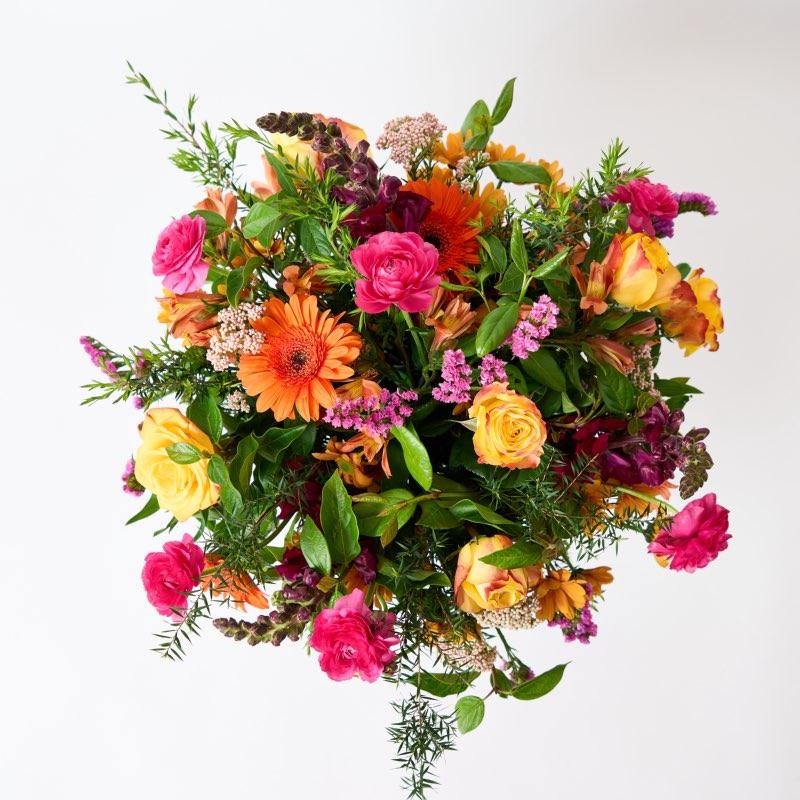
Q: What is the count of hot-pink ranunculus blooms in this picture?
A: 6